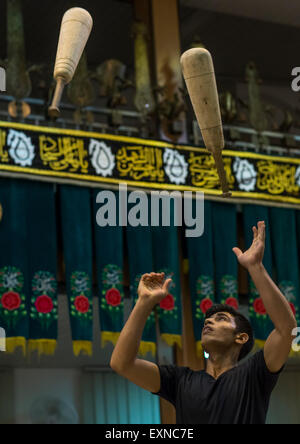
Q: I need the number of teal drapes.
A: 10